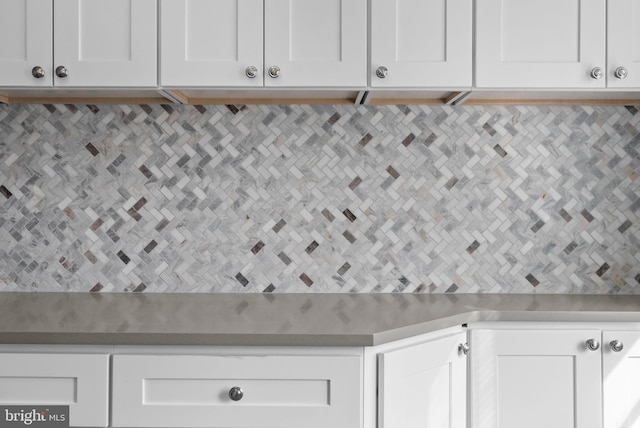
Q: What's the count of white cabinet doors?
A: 10